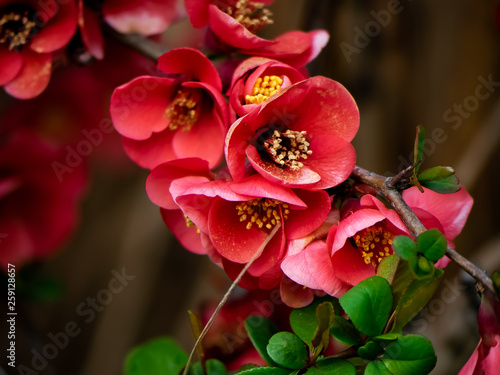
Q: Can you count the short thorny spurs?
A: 1